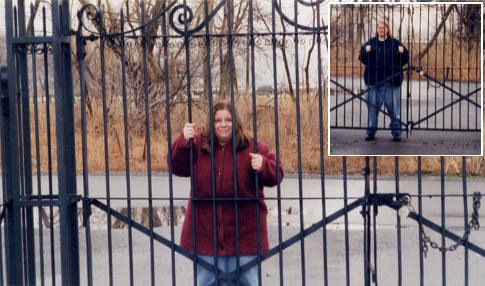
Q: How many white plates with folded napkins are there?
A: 0